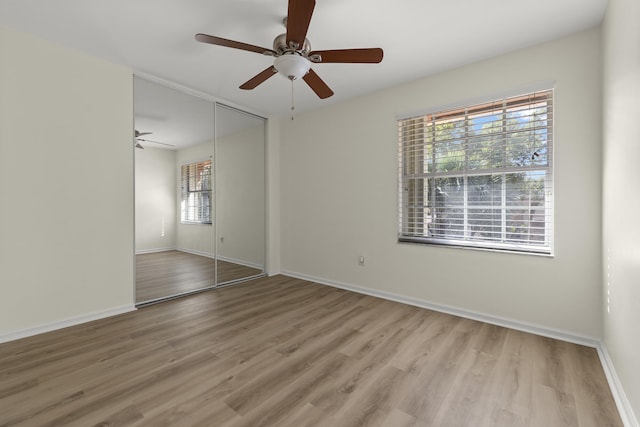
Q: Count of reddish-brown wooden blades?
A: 5